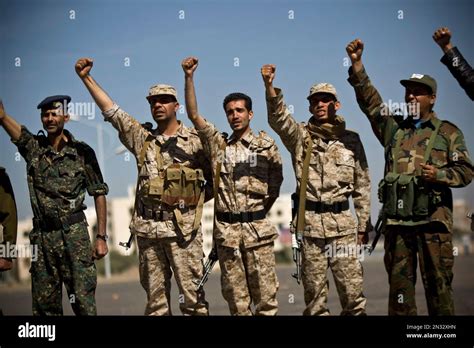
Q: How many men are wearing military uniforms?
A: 5